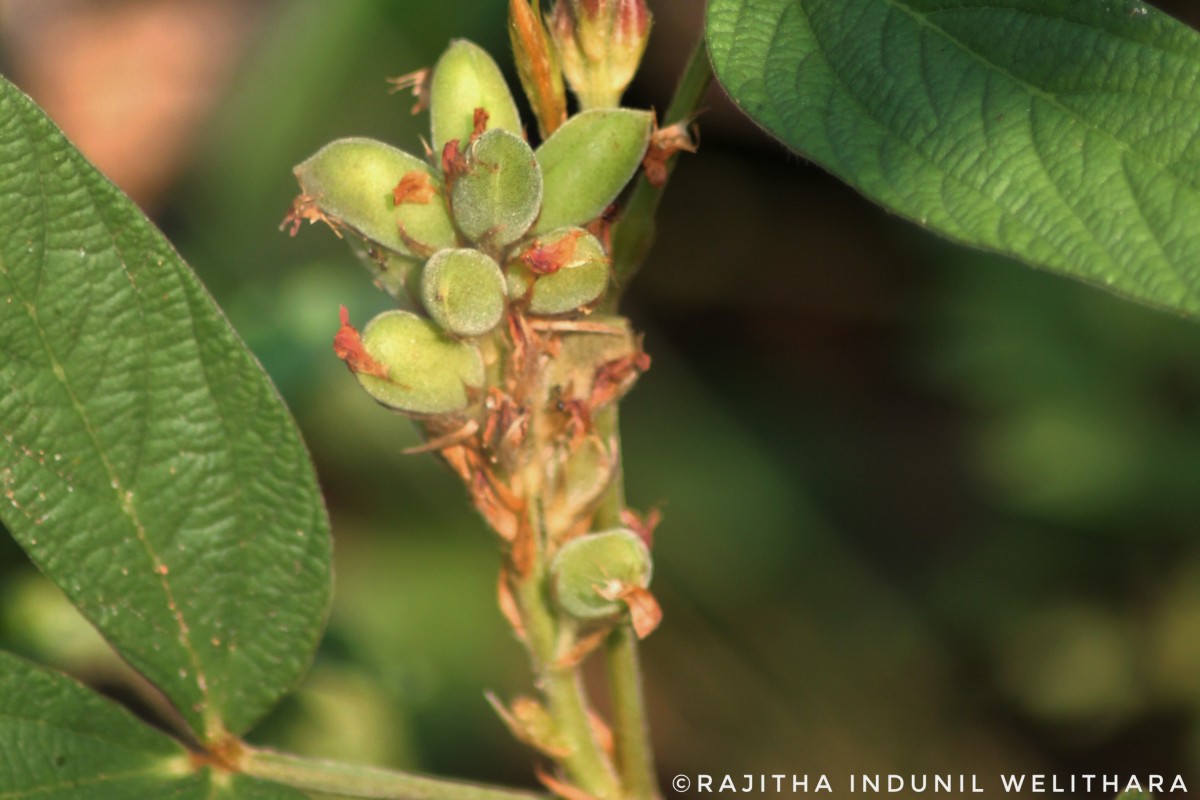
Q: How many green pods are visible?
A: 8